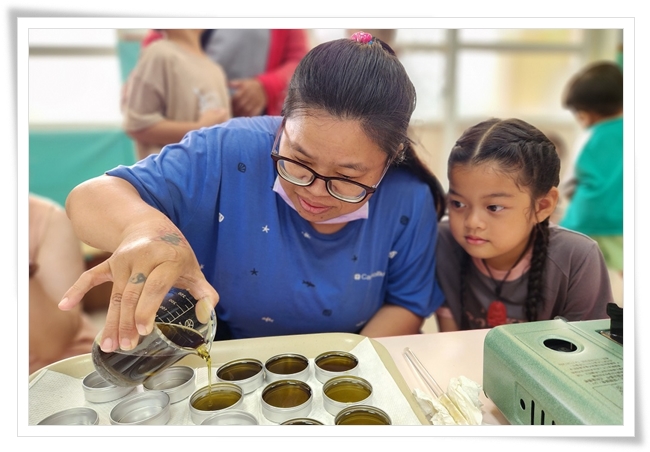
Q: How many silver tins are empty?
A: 5